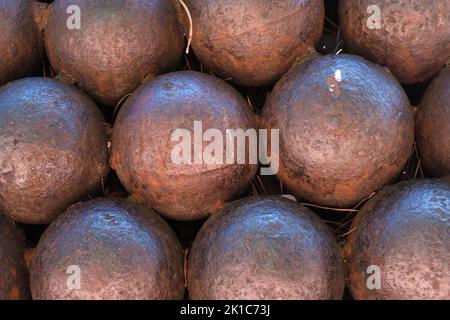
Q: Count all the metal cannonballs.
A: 12